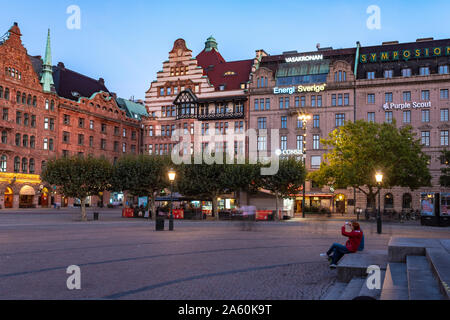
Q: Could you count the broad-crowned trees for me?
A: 5